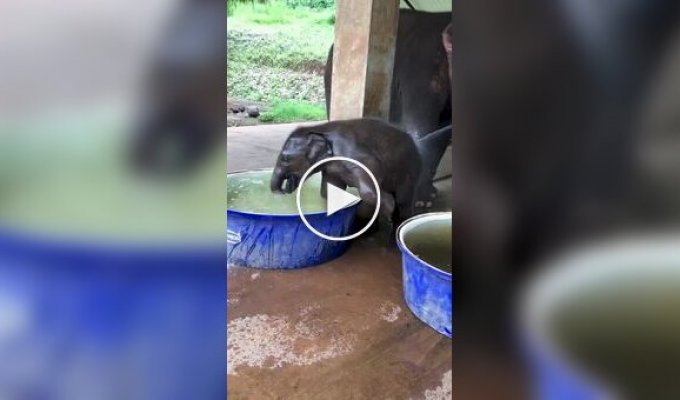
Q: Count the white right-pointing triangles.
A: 1